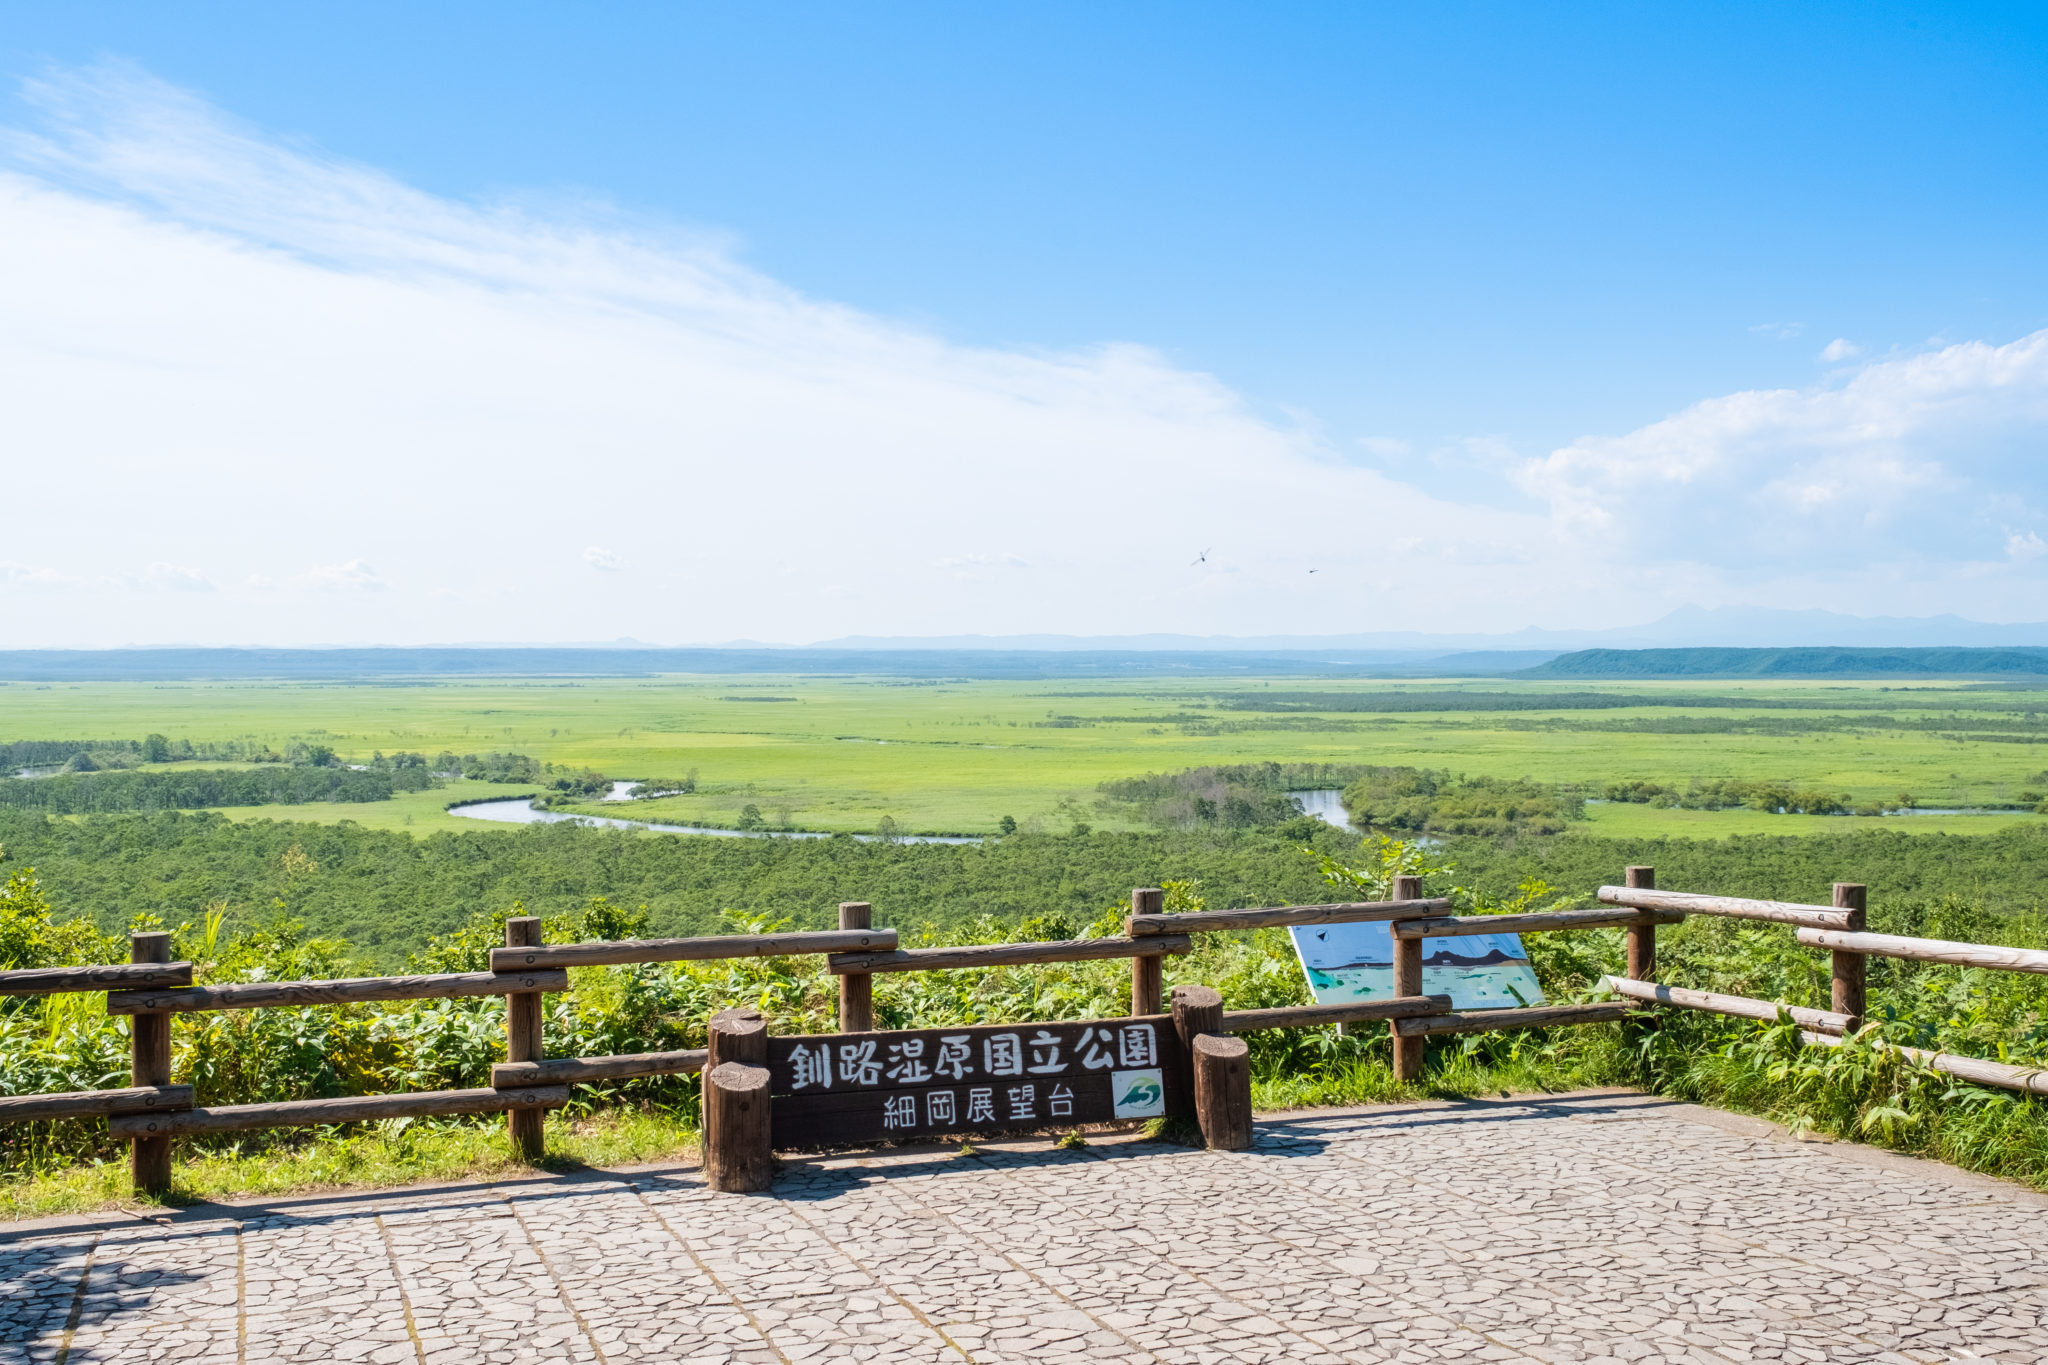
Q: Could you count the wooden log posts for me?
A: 11